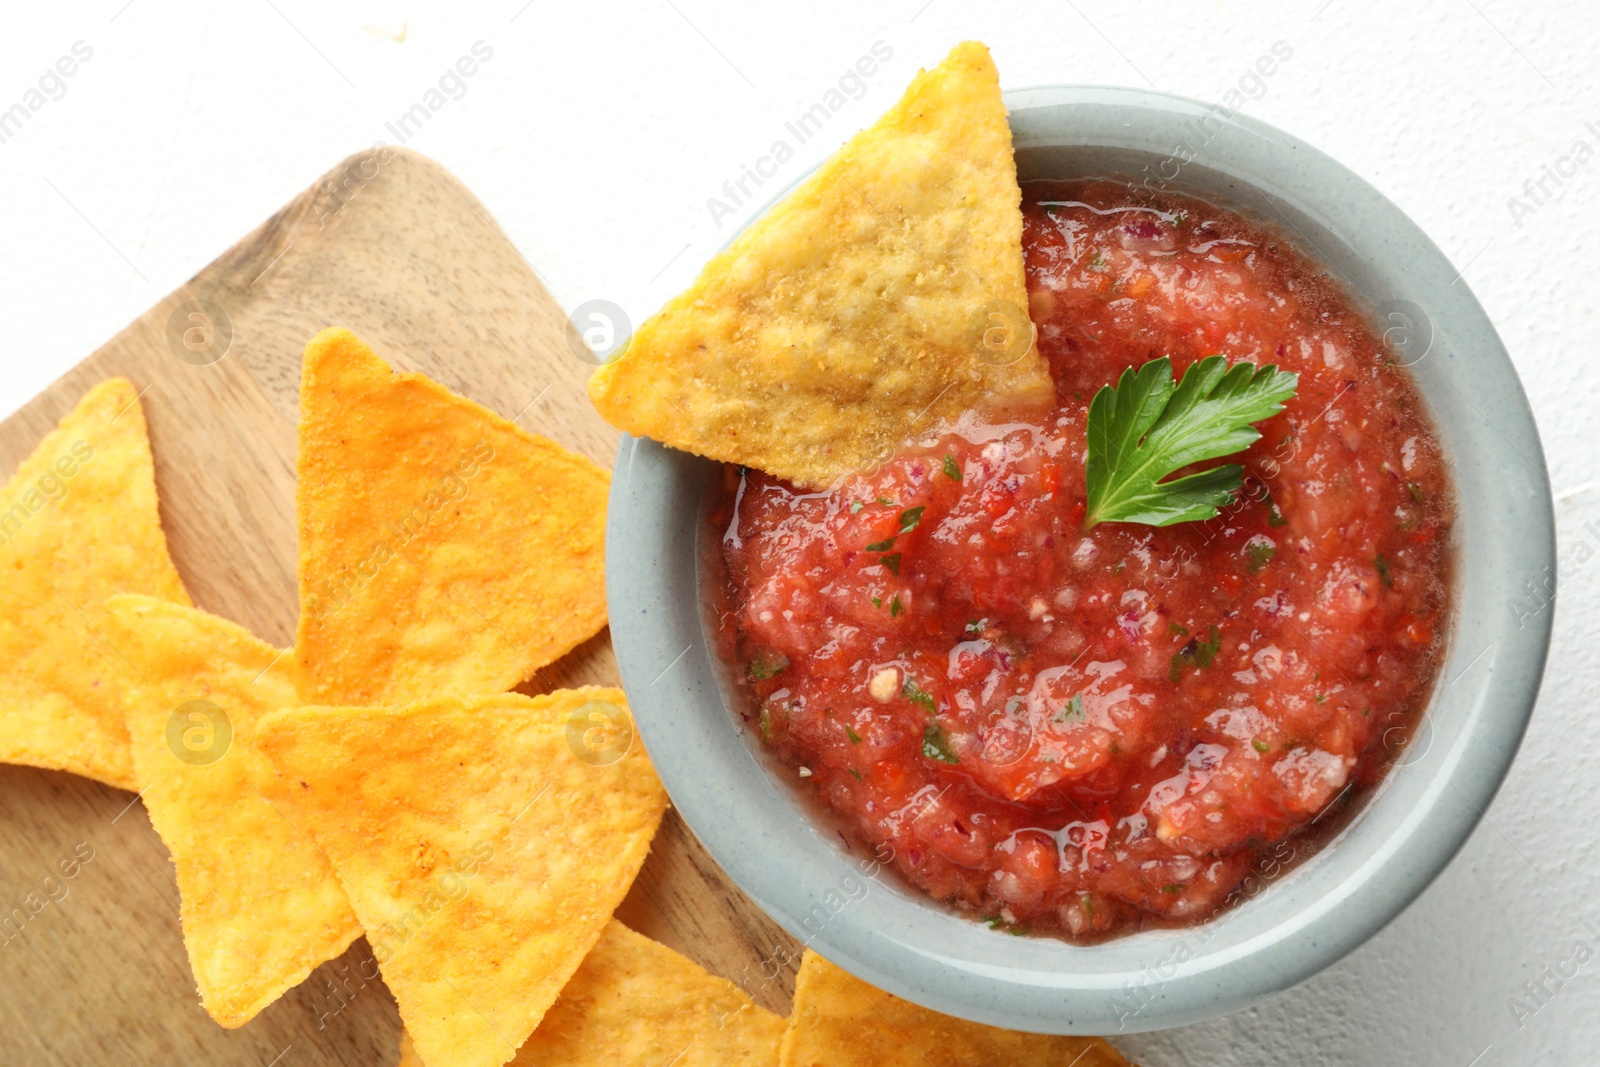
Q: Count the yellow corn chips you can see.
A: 7